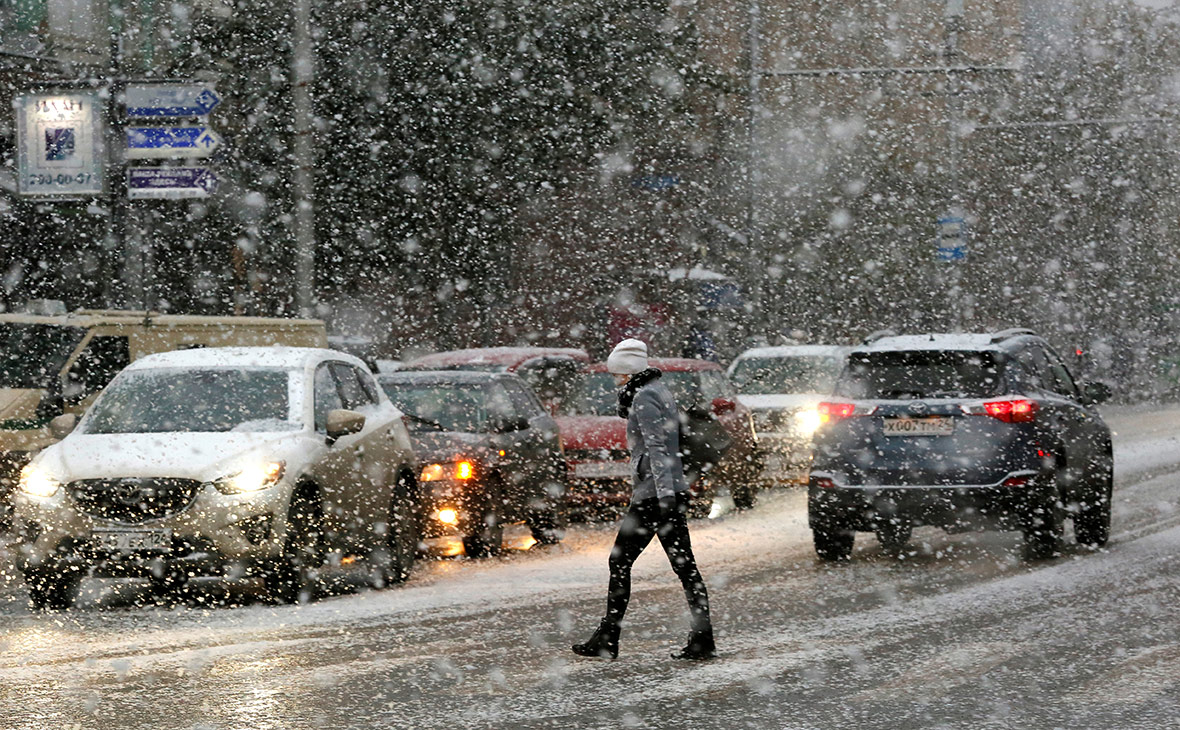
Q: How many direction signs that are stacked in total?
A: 3